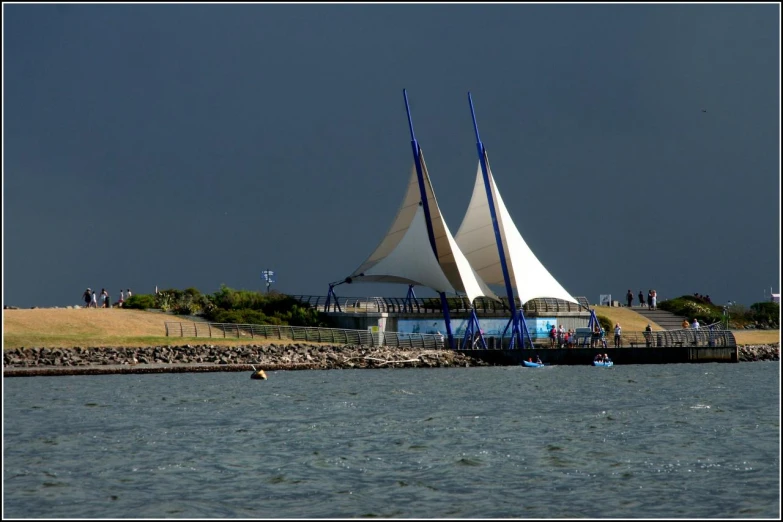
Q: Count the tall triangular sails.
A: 2